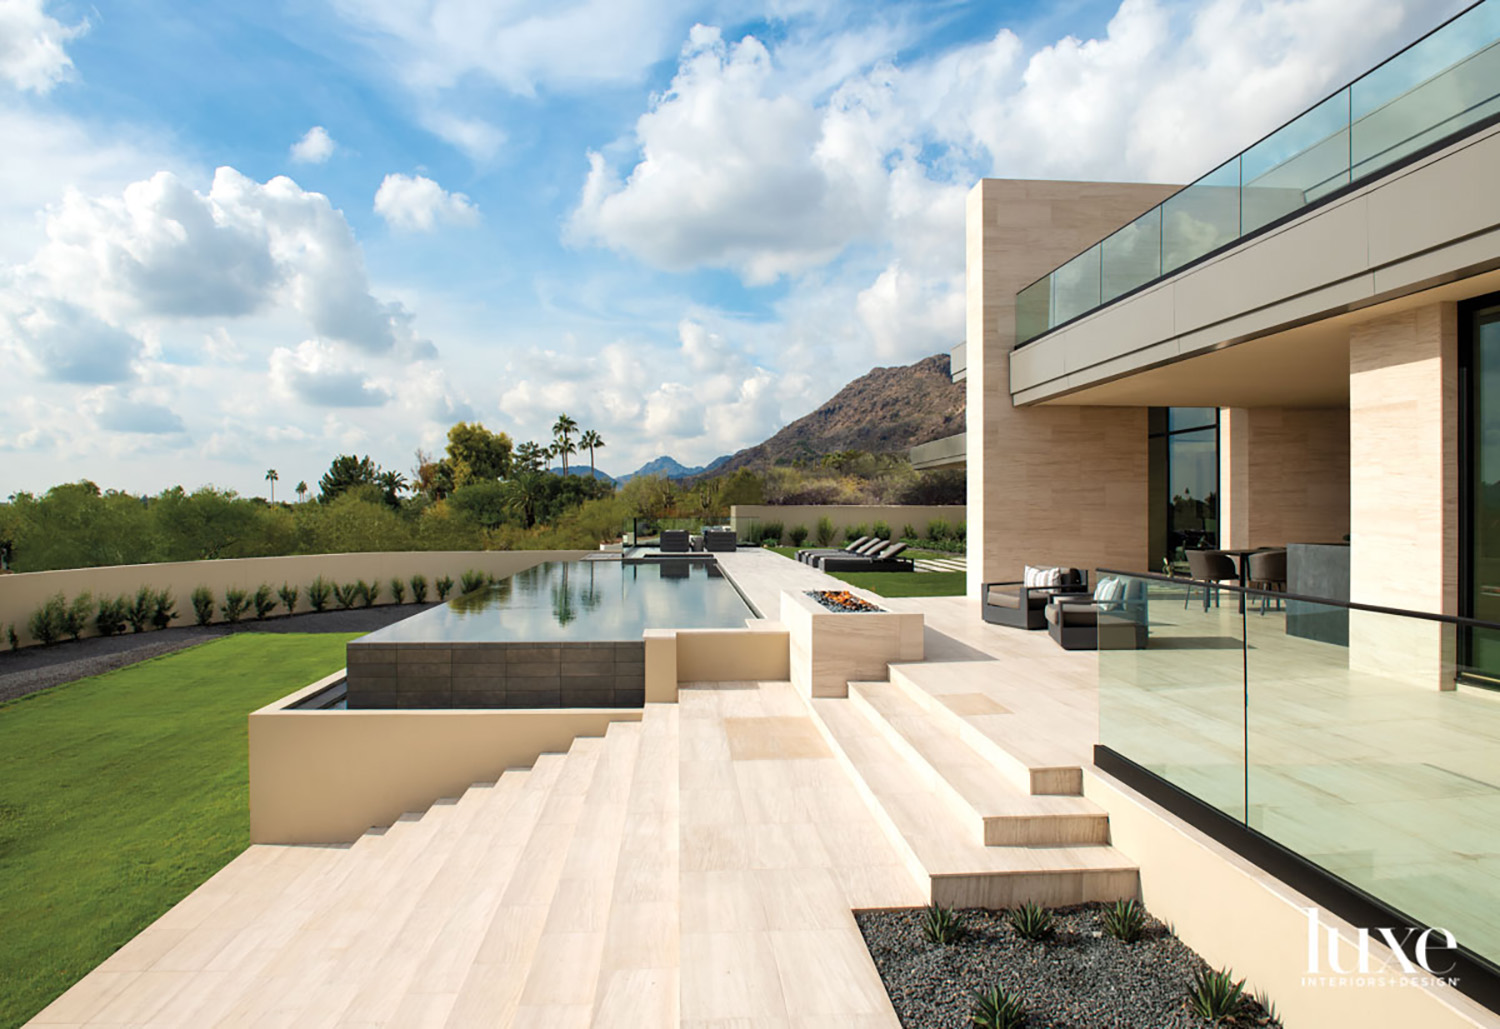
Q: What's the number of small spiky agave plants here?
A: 5